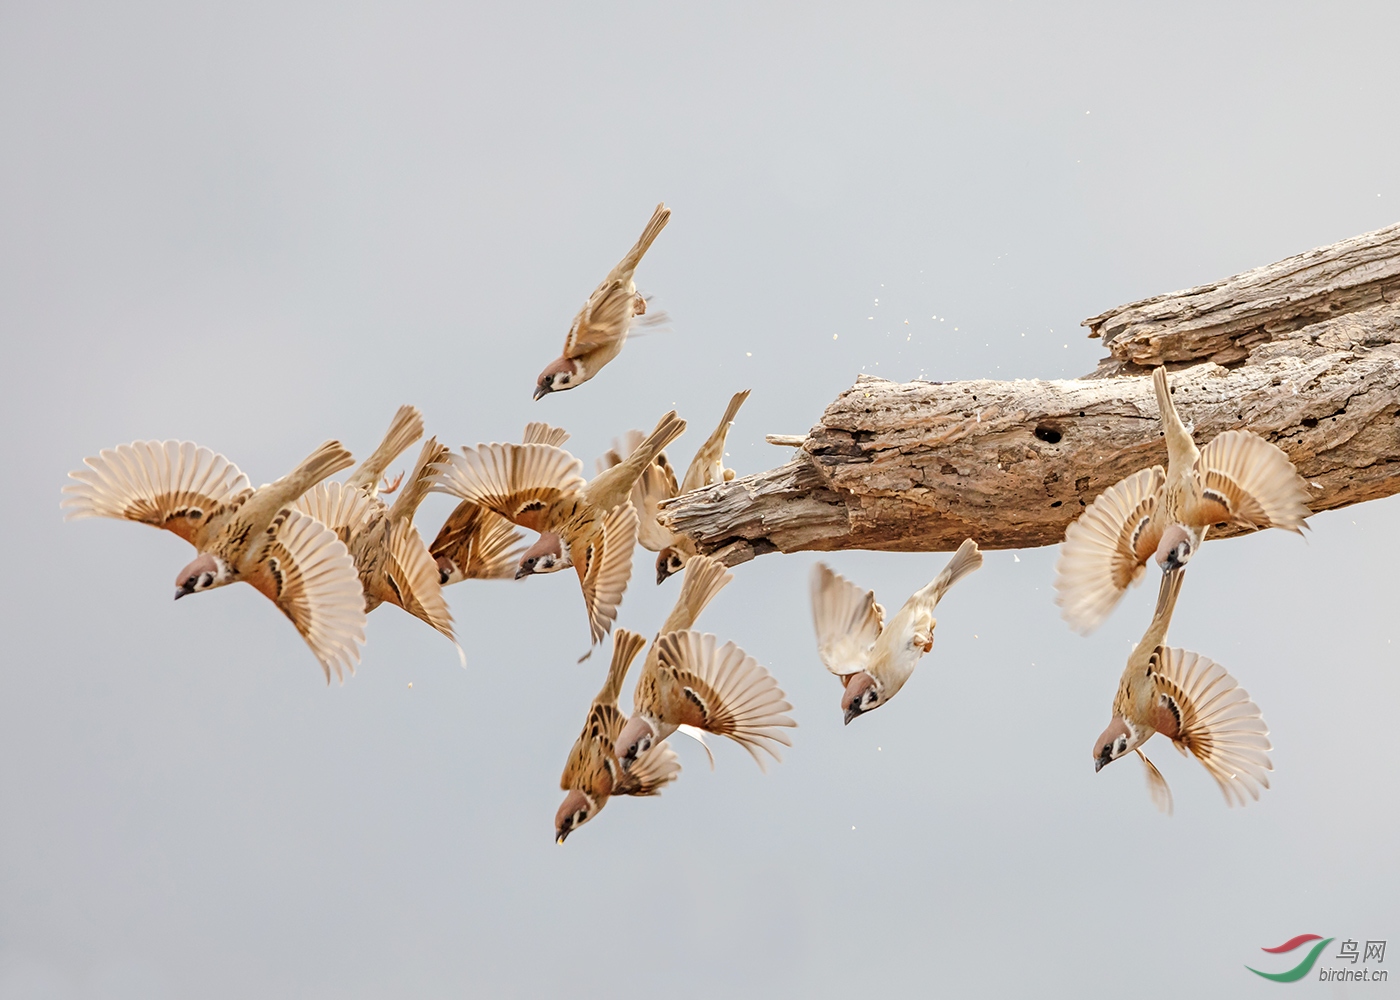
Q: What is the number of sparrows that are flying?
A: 12